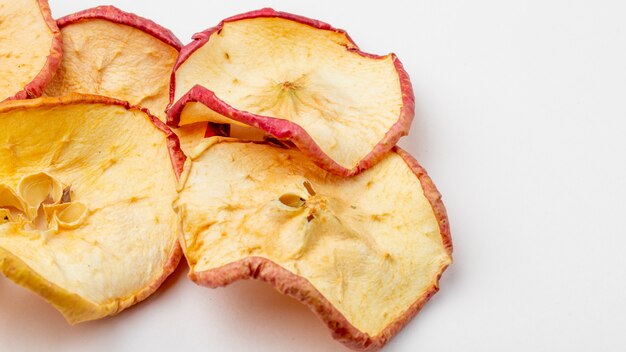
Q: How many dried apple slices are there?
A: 5